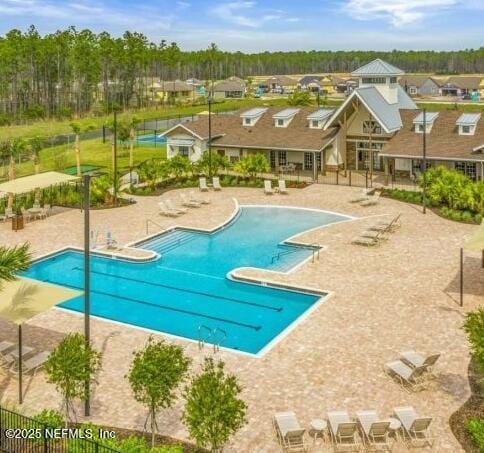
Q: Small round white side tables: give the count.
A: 2